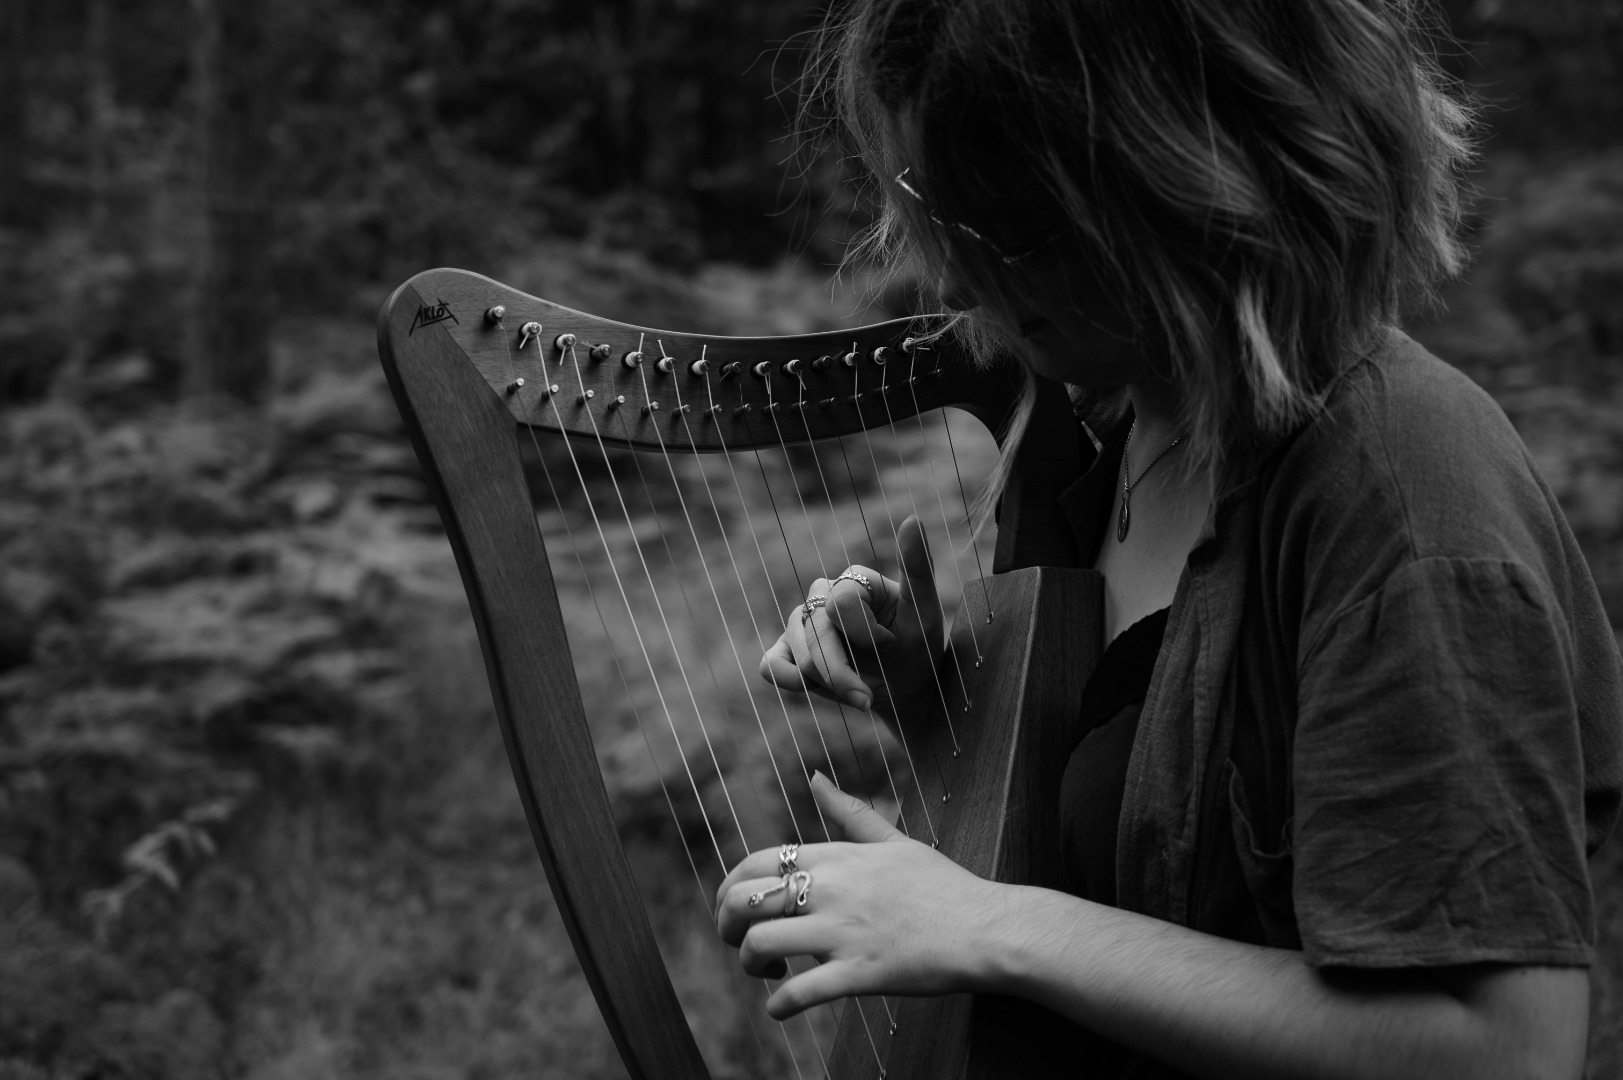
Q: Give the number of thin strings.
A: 15